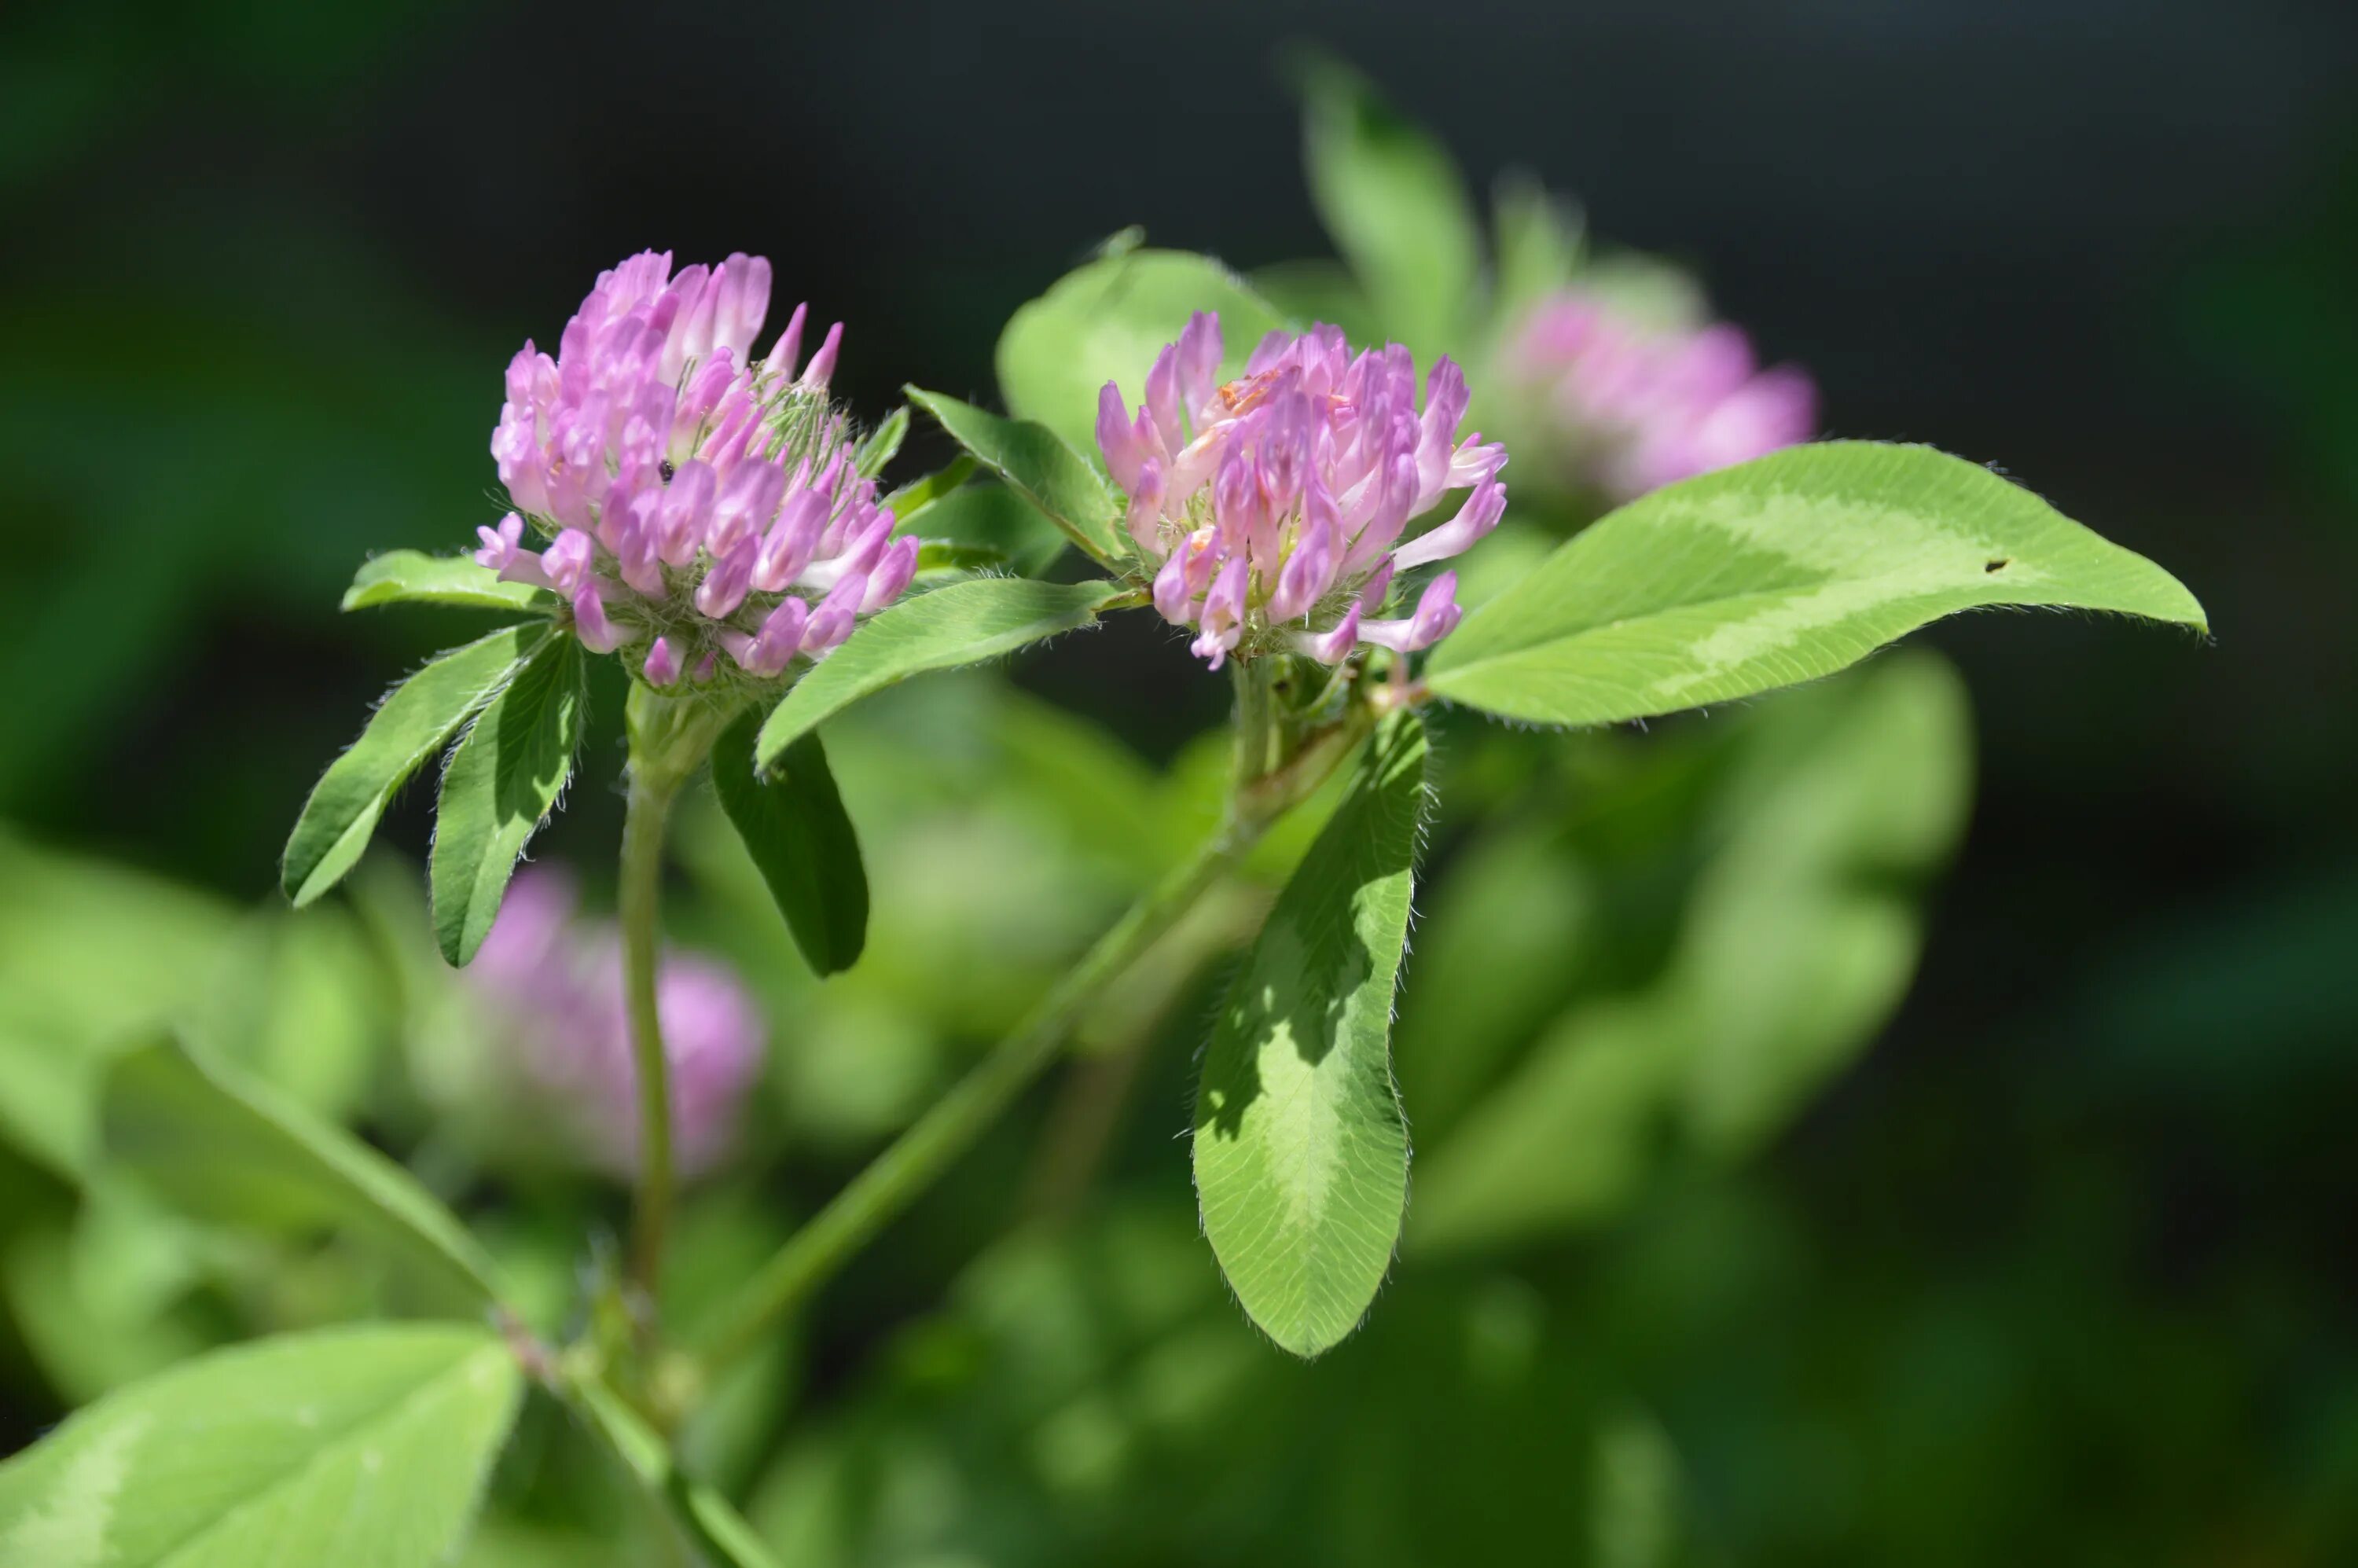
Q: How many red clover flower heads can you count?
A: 4